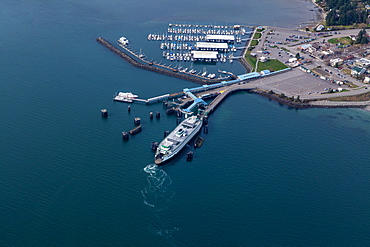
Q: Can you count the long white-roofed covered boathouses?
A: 3